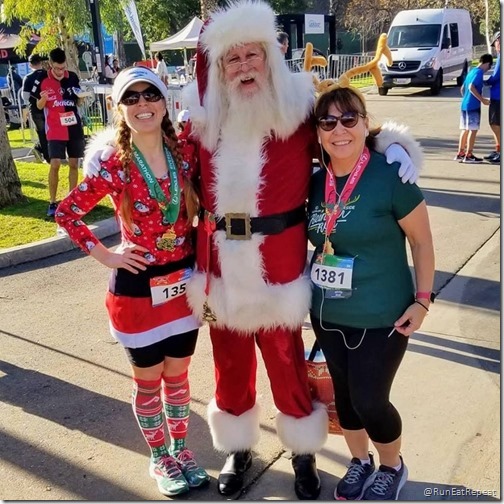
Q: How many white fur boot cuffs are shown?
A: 2